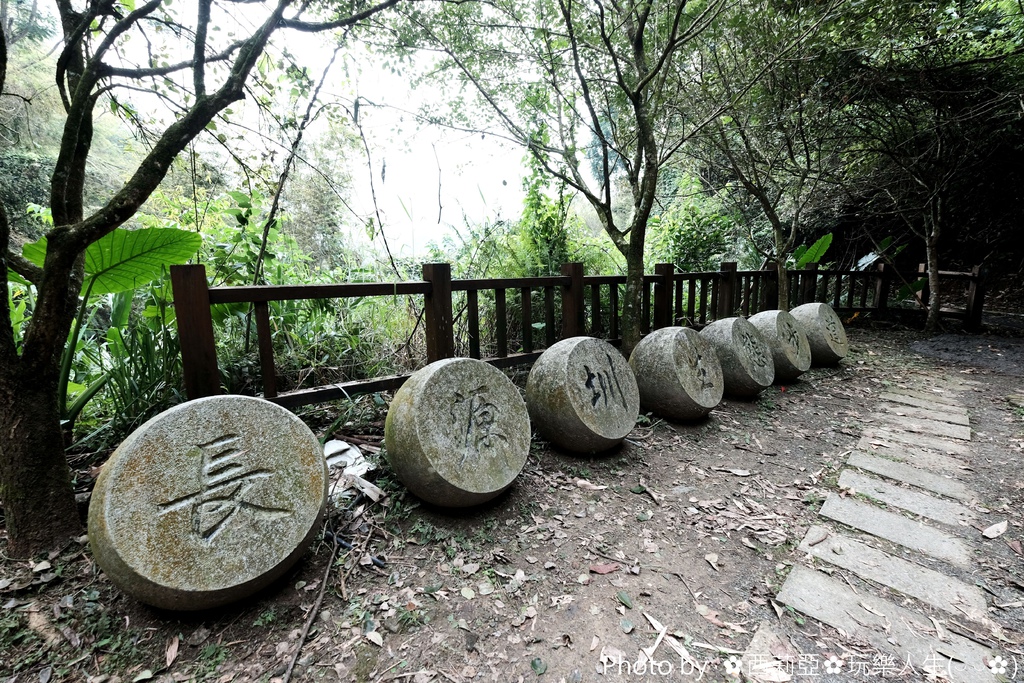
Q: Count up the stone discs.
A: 7